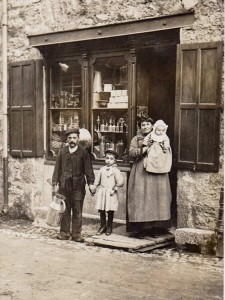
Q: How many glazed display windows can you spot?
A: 2